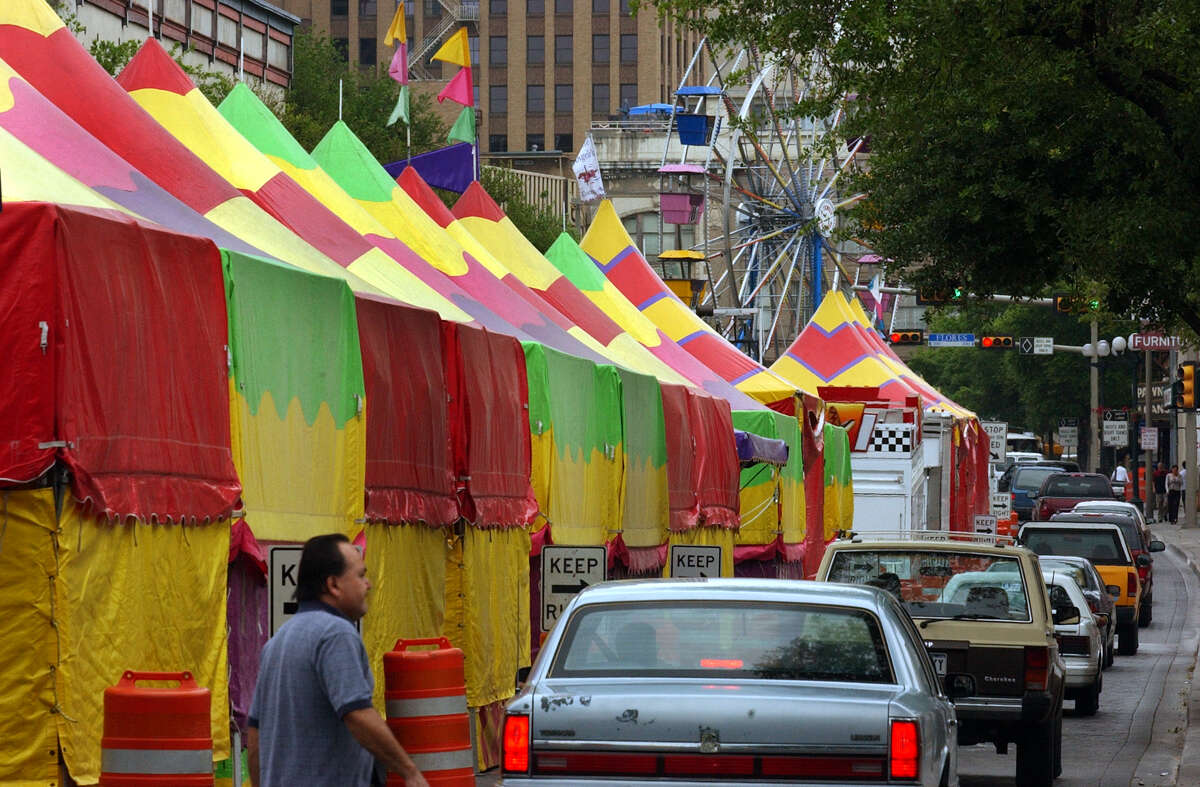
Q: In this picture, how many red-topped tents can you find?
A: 3